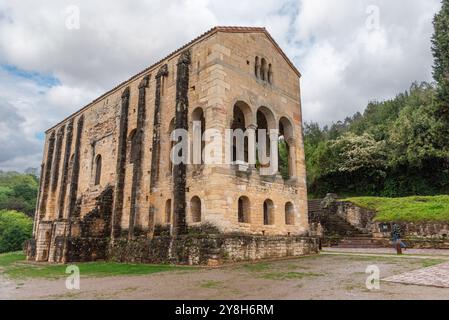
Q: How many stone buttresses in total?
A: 8